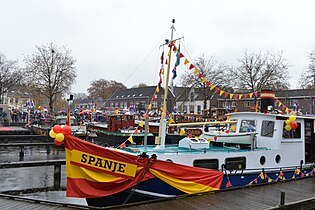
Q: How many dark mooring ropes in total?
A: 2